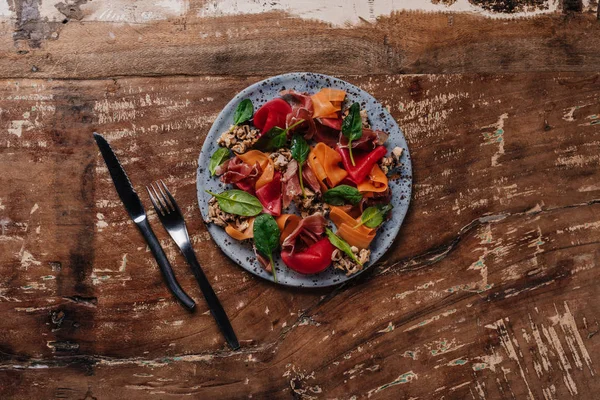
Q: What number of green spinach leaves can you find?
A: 10